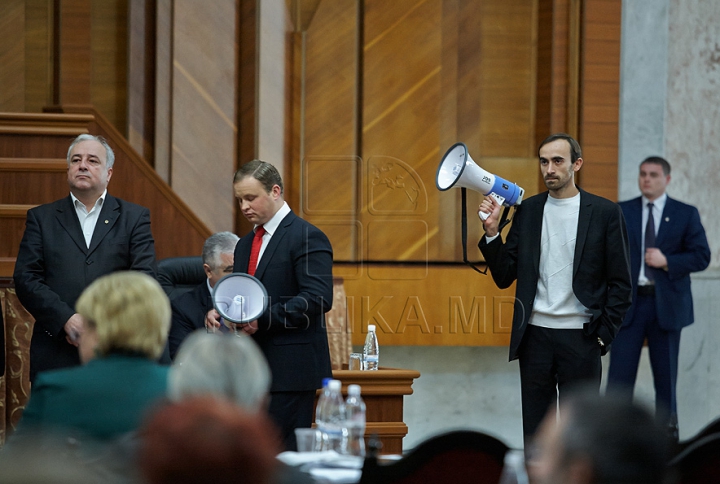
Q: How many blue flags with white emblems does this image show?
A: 0